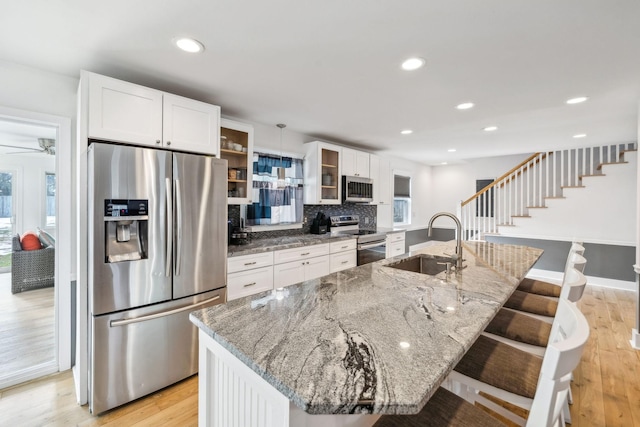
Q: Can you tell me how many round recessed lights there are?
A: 9